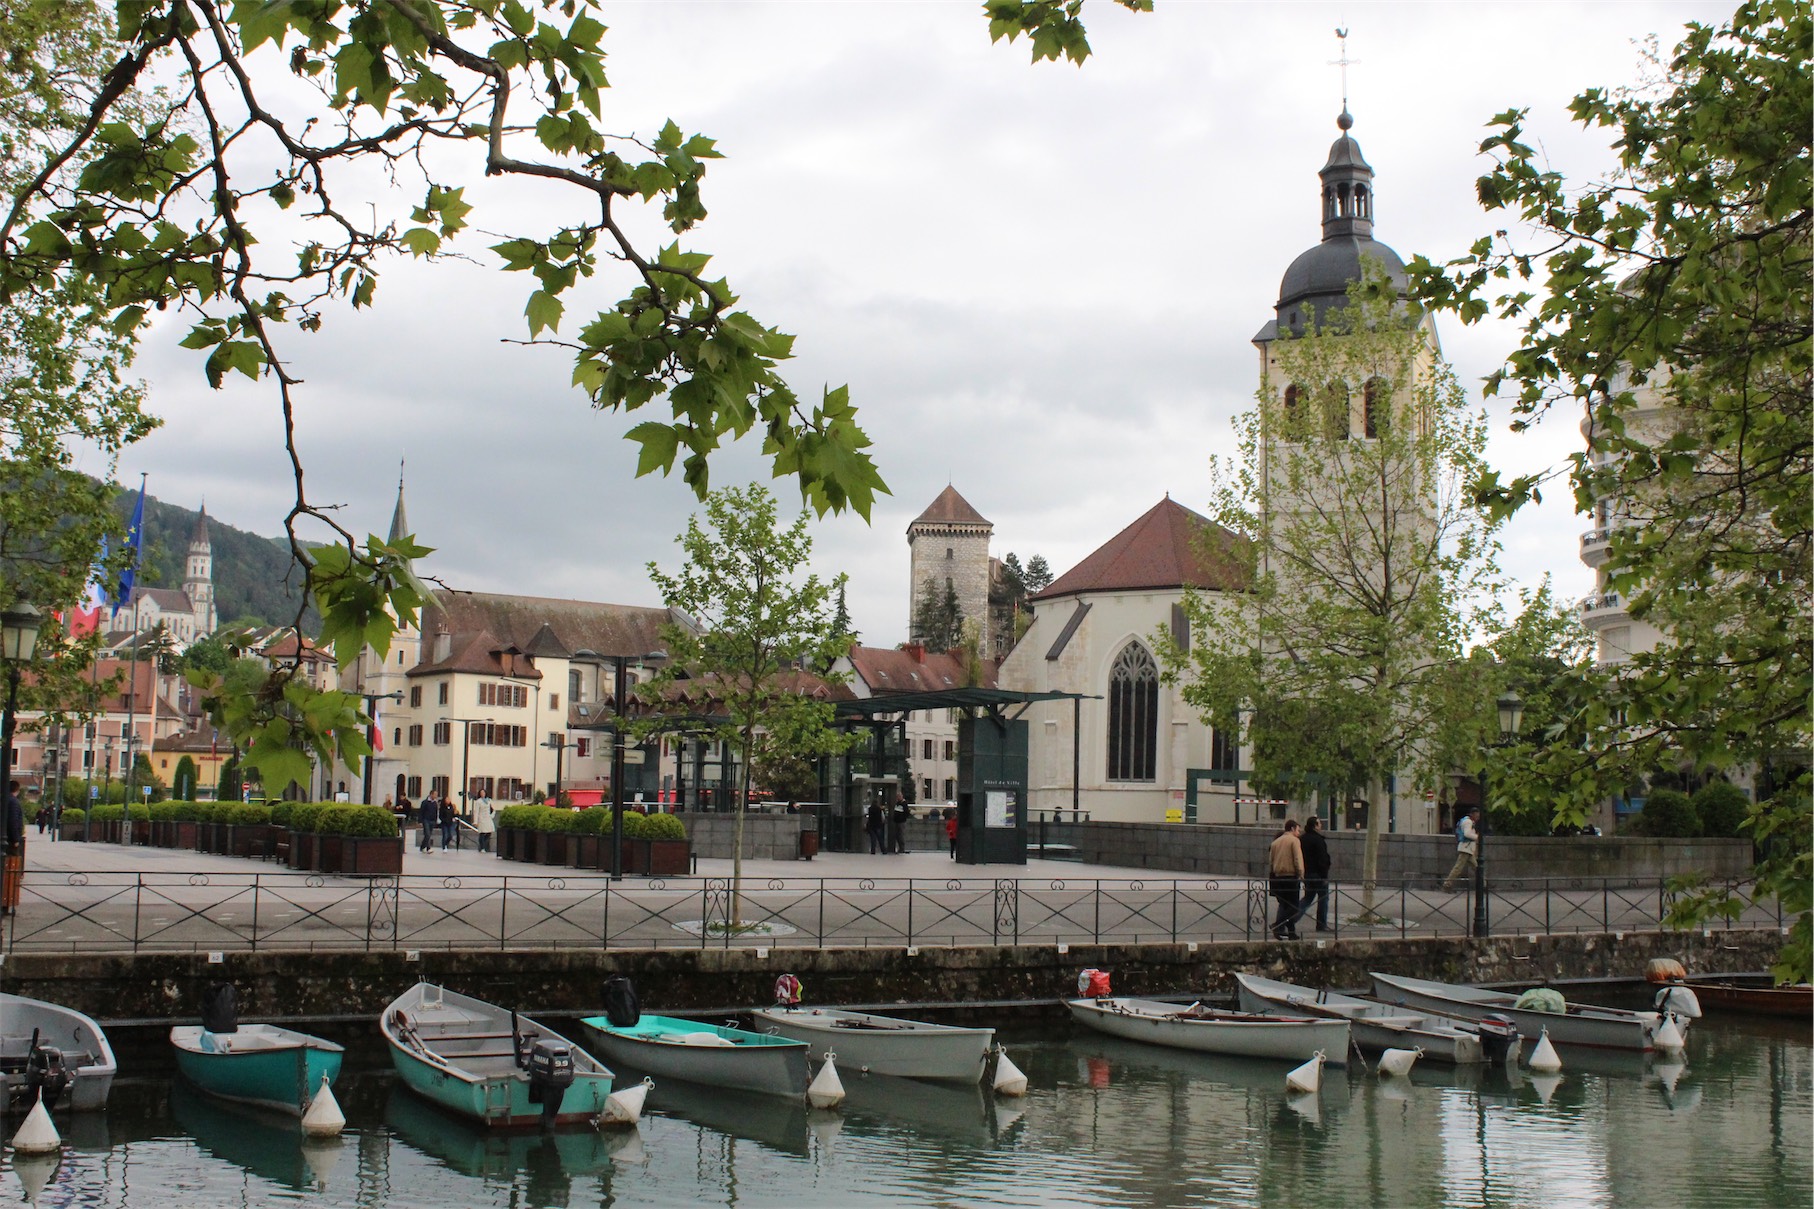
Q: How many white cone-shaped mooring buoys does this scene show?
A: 9